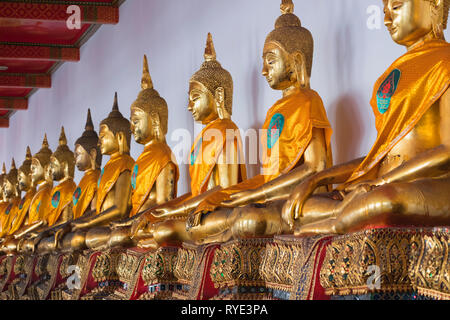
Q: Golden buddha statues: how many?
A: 11